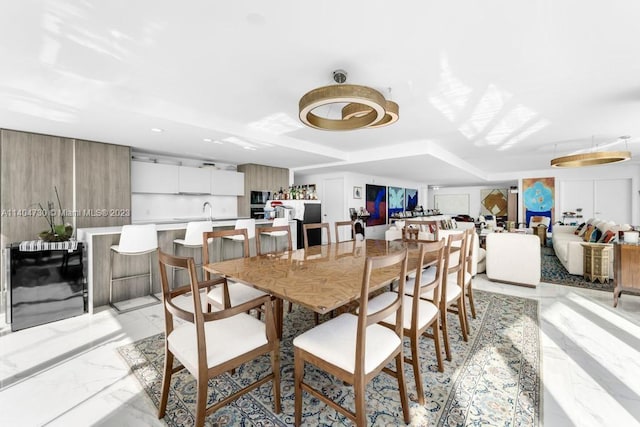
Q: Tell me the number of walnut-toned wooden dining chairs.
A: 10